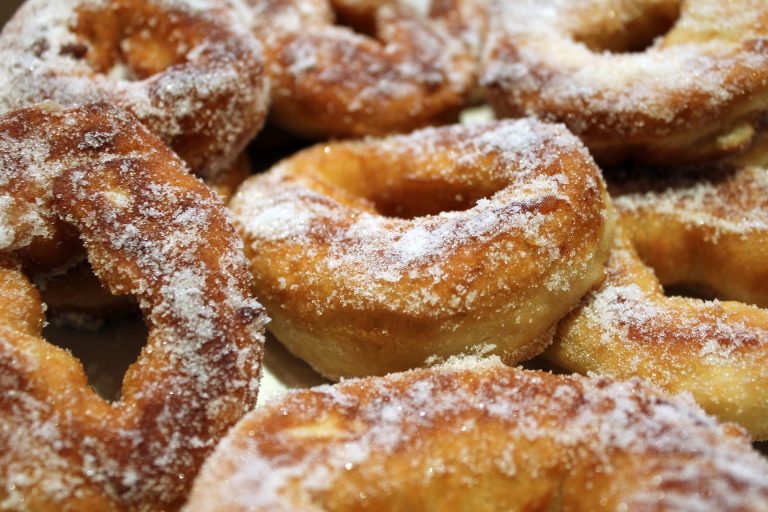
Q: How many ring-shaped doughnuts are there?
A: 7